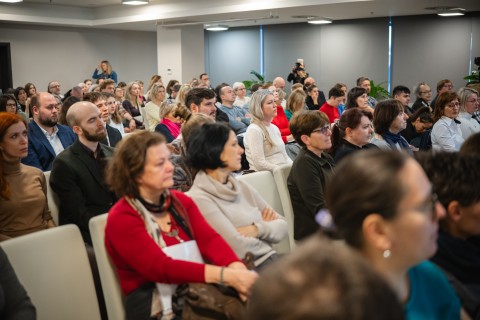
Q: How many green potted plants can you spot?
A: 3